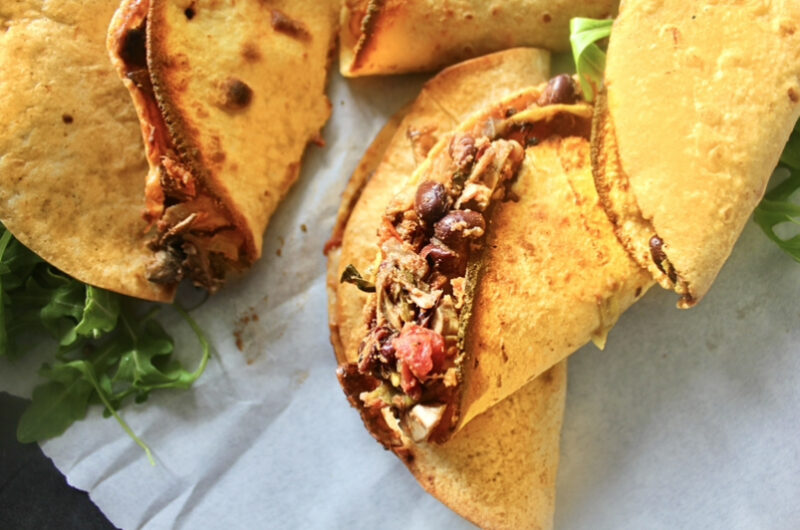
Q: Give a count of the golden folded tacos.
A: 6